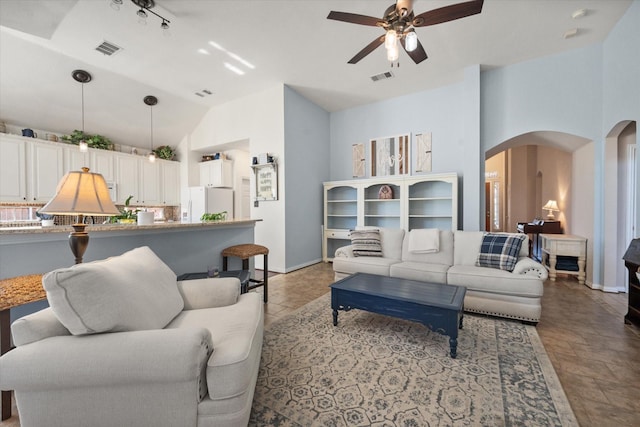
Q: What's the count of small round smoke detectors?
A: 2